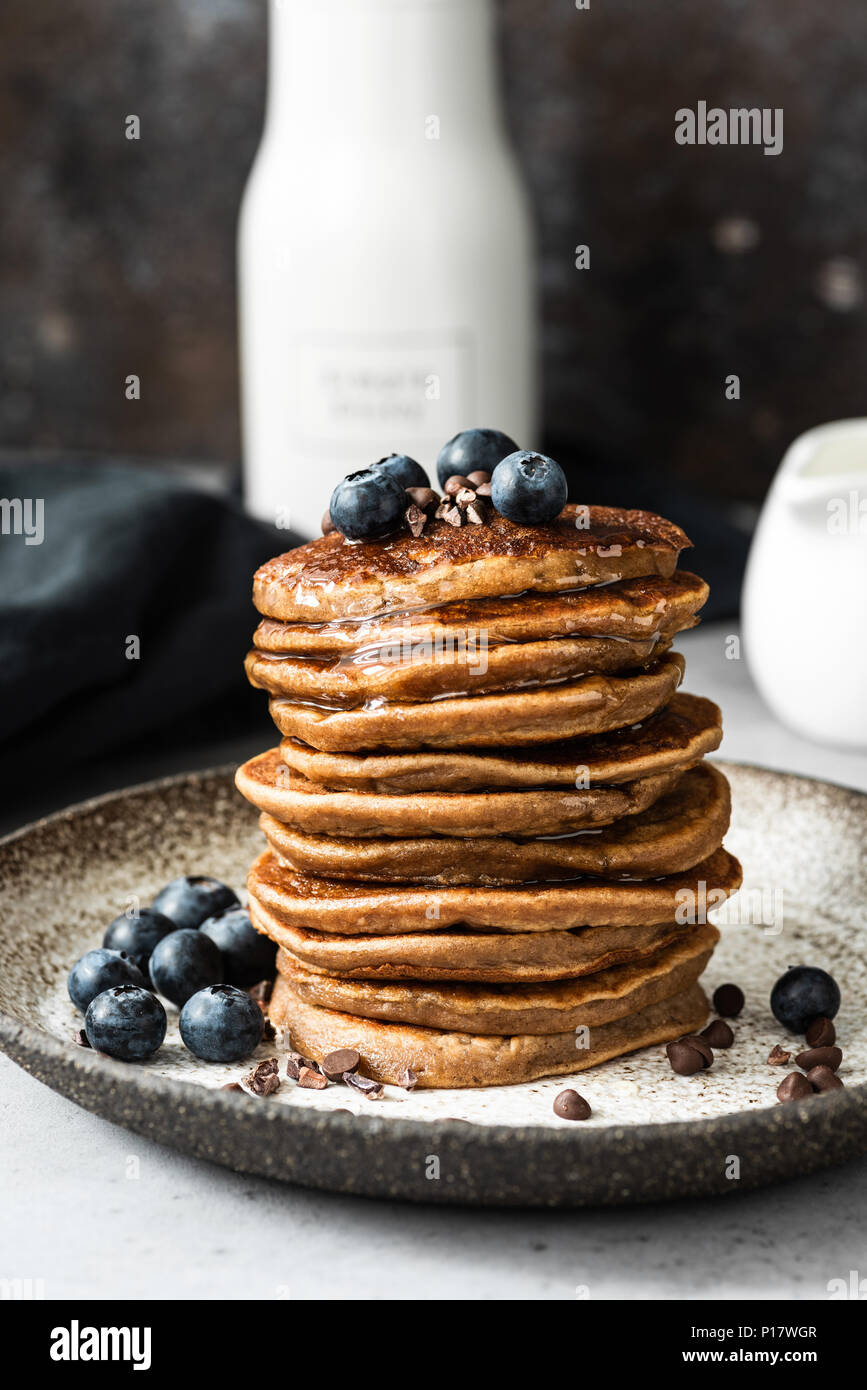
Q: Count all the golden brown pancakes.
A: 11